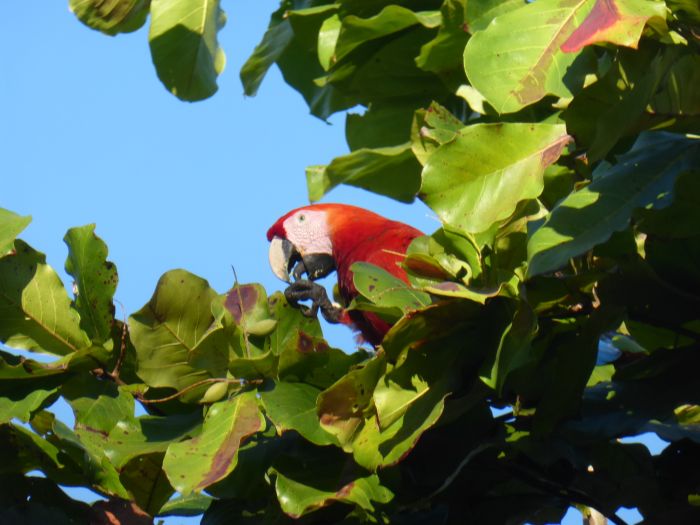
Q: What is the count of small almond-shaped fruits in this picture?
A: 2